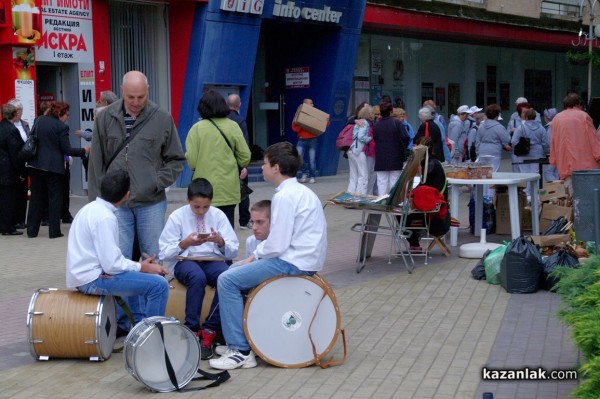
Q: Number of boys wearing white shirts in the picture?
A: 4